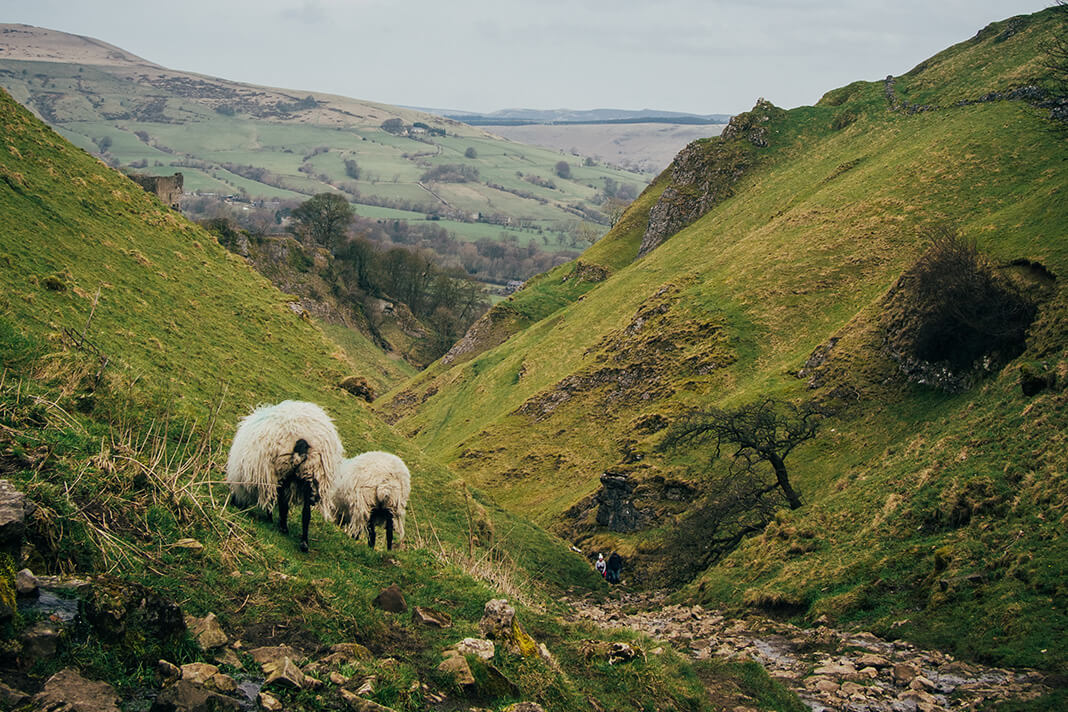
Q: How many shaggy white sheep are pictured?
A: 2